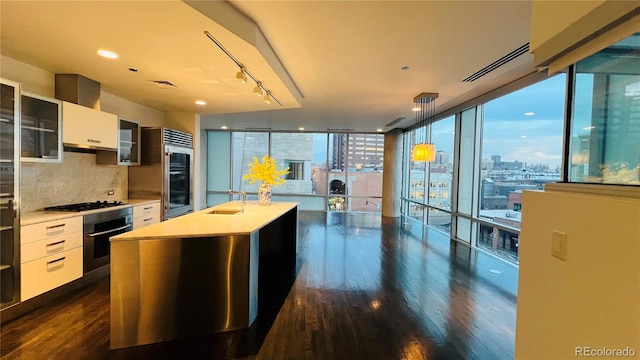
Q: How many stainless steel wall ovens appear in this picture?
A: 1